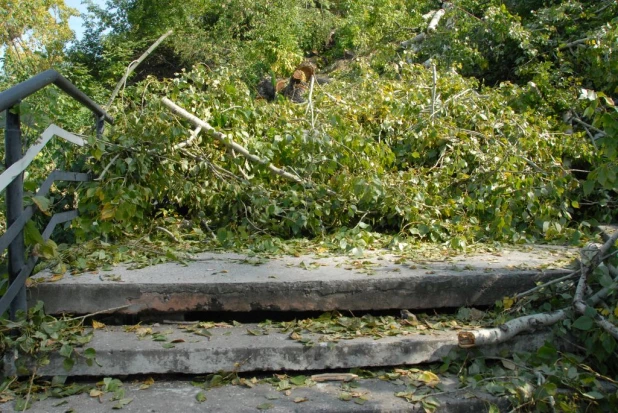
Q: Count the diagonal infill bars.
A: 3